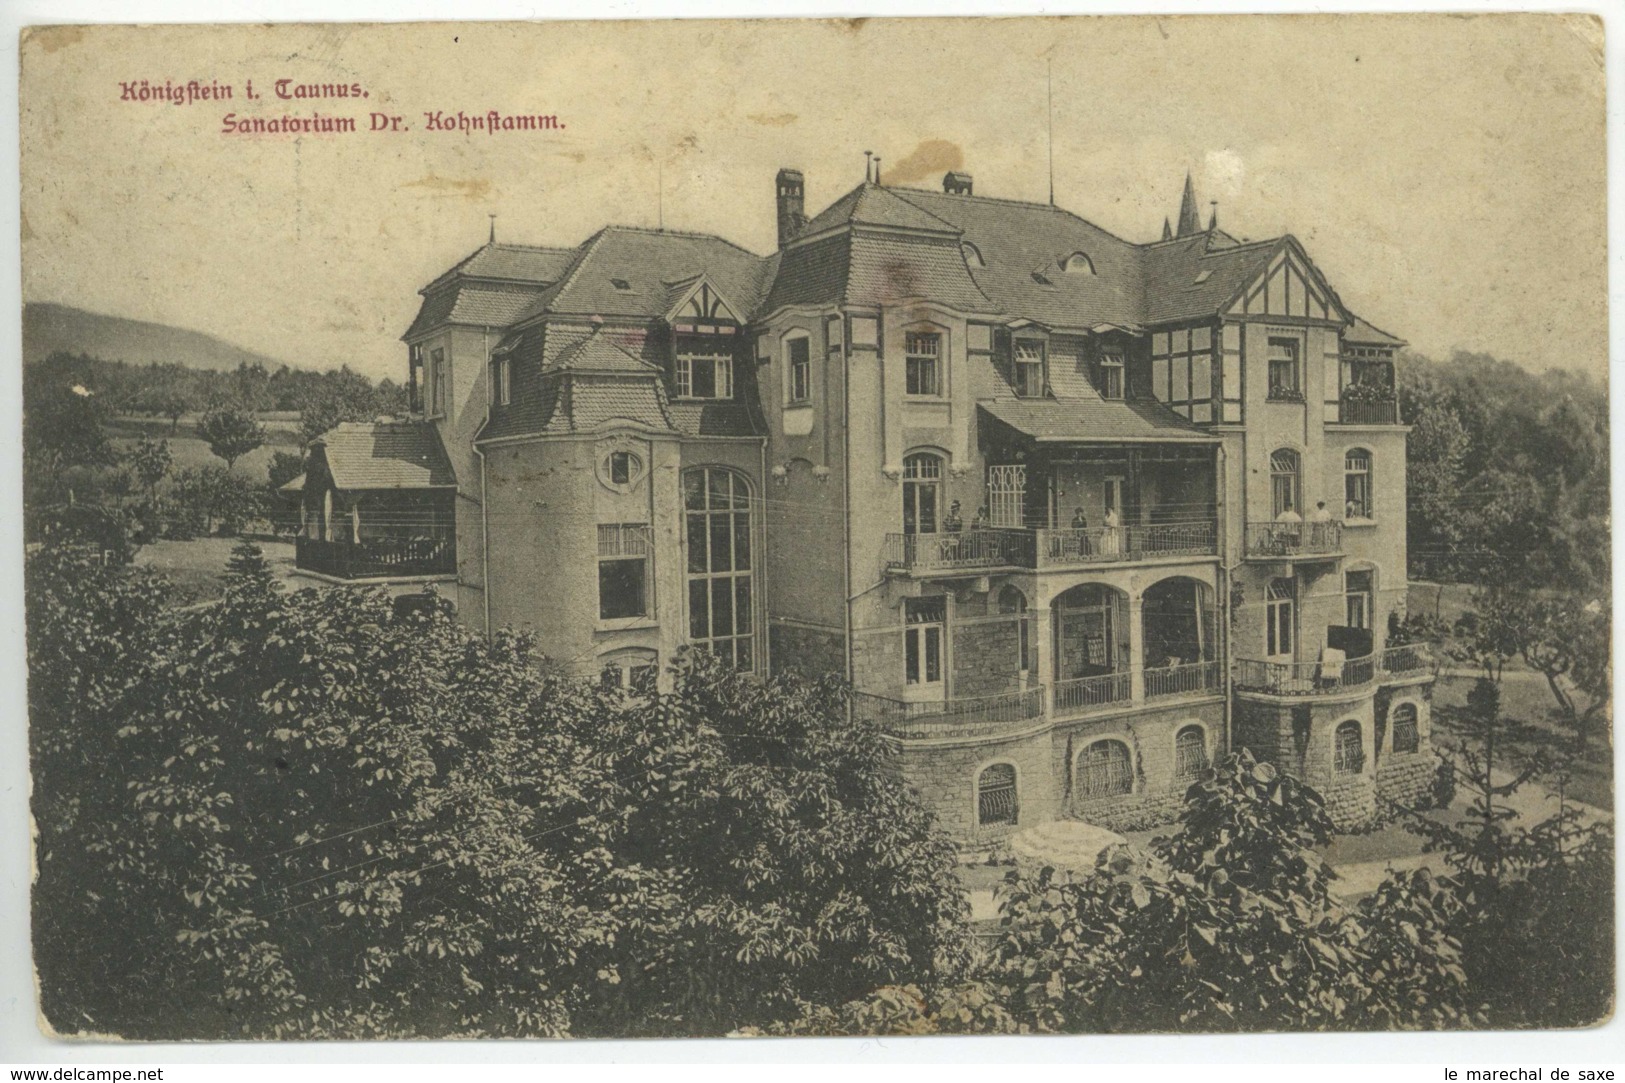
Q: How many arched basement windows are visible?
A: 5